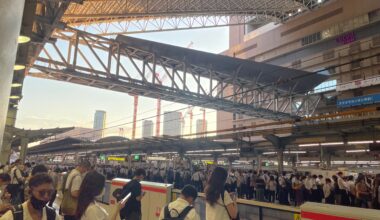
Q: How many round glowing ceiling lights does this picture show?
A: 4